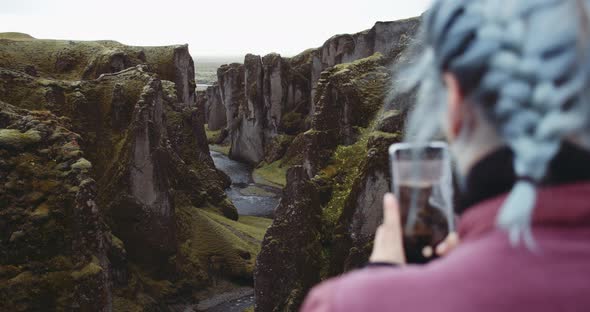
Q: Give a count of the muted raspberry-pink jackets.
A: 1